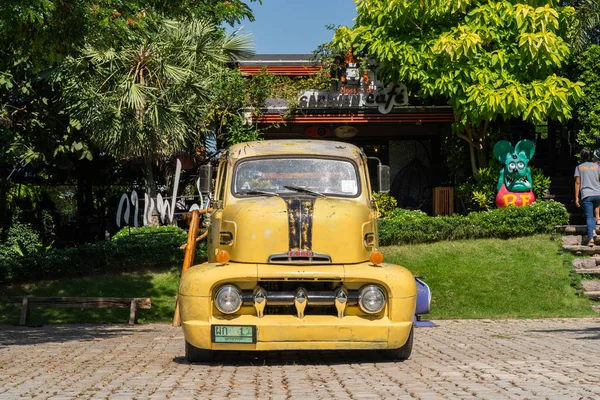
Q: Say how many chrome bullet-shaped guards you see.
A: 3